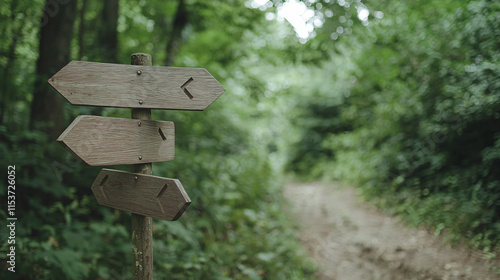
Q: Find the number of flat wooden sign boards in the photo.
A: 3